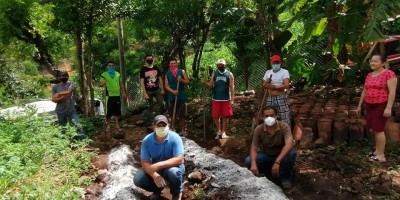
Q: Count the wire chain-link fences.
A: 1